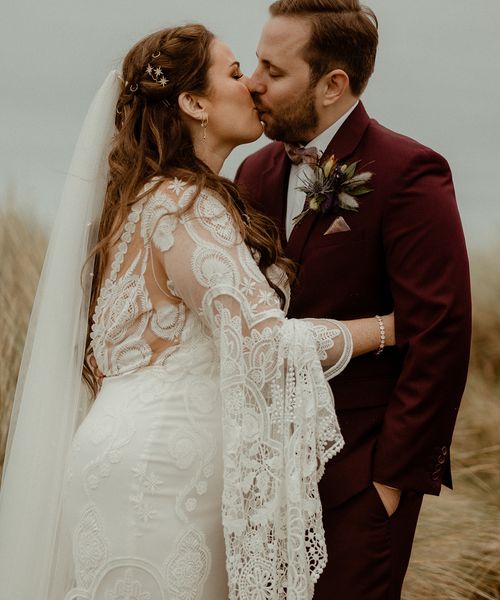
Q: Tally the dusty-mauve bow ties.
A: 1